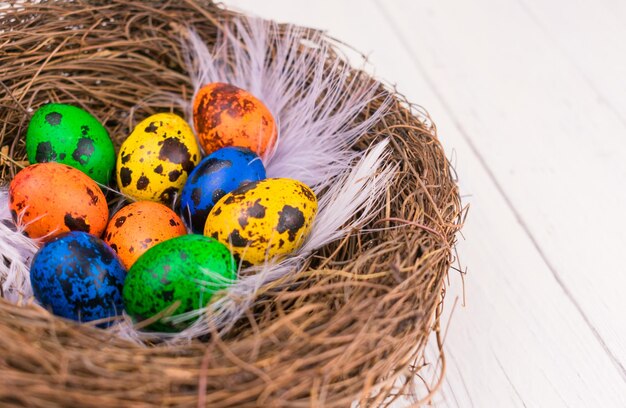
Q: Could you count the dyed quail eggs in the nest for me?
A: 9